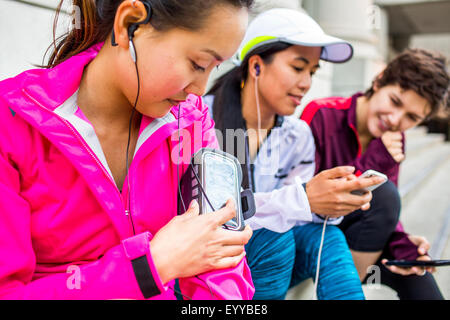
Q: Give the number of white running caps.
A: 1